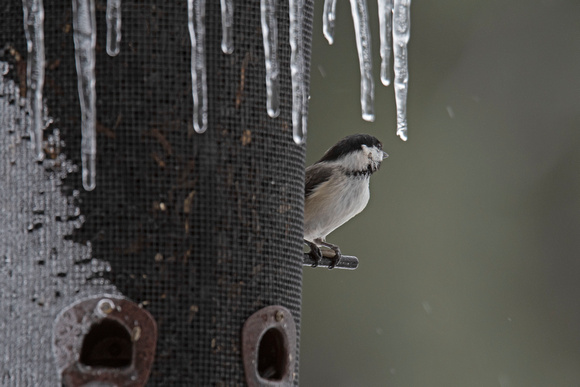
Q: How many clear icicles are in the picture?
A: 11